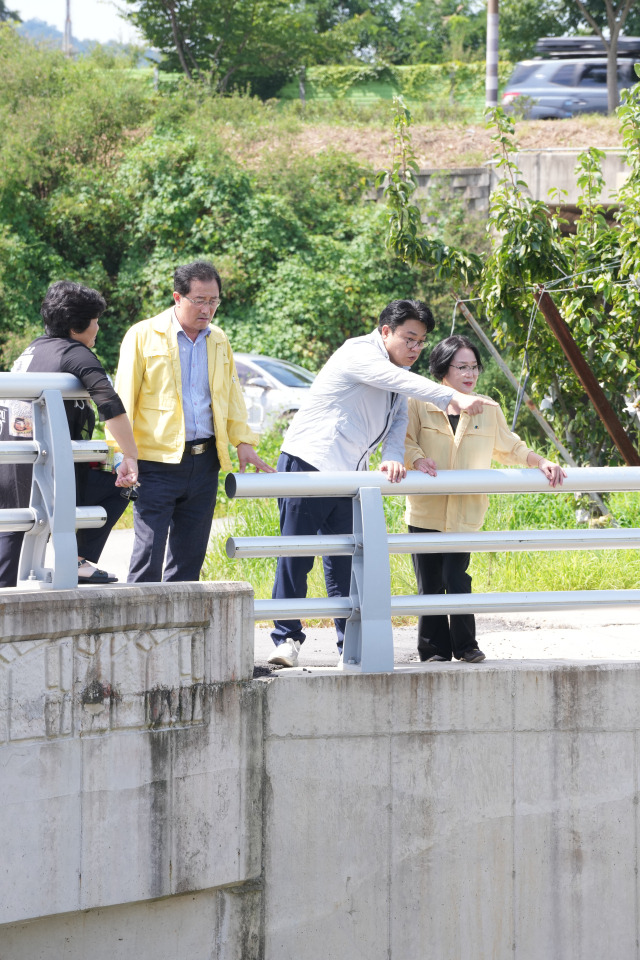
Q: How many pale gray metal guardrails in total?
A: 2